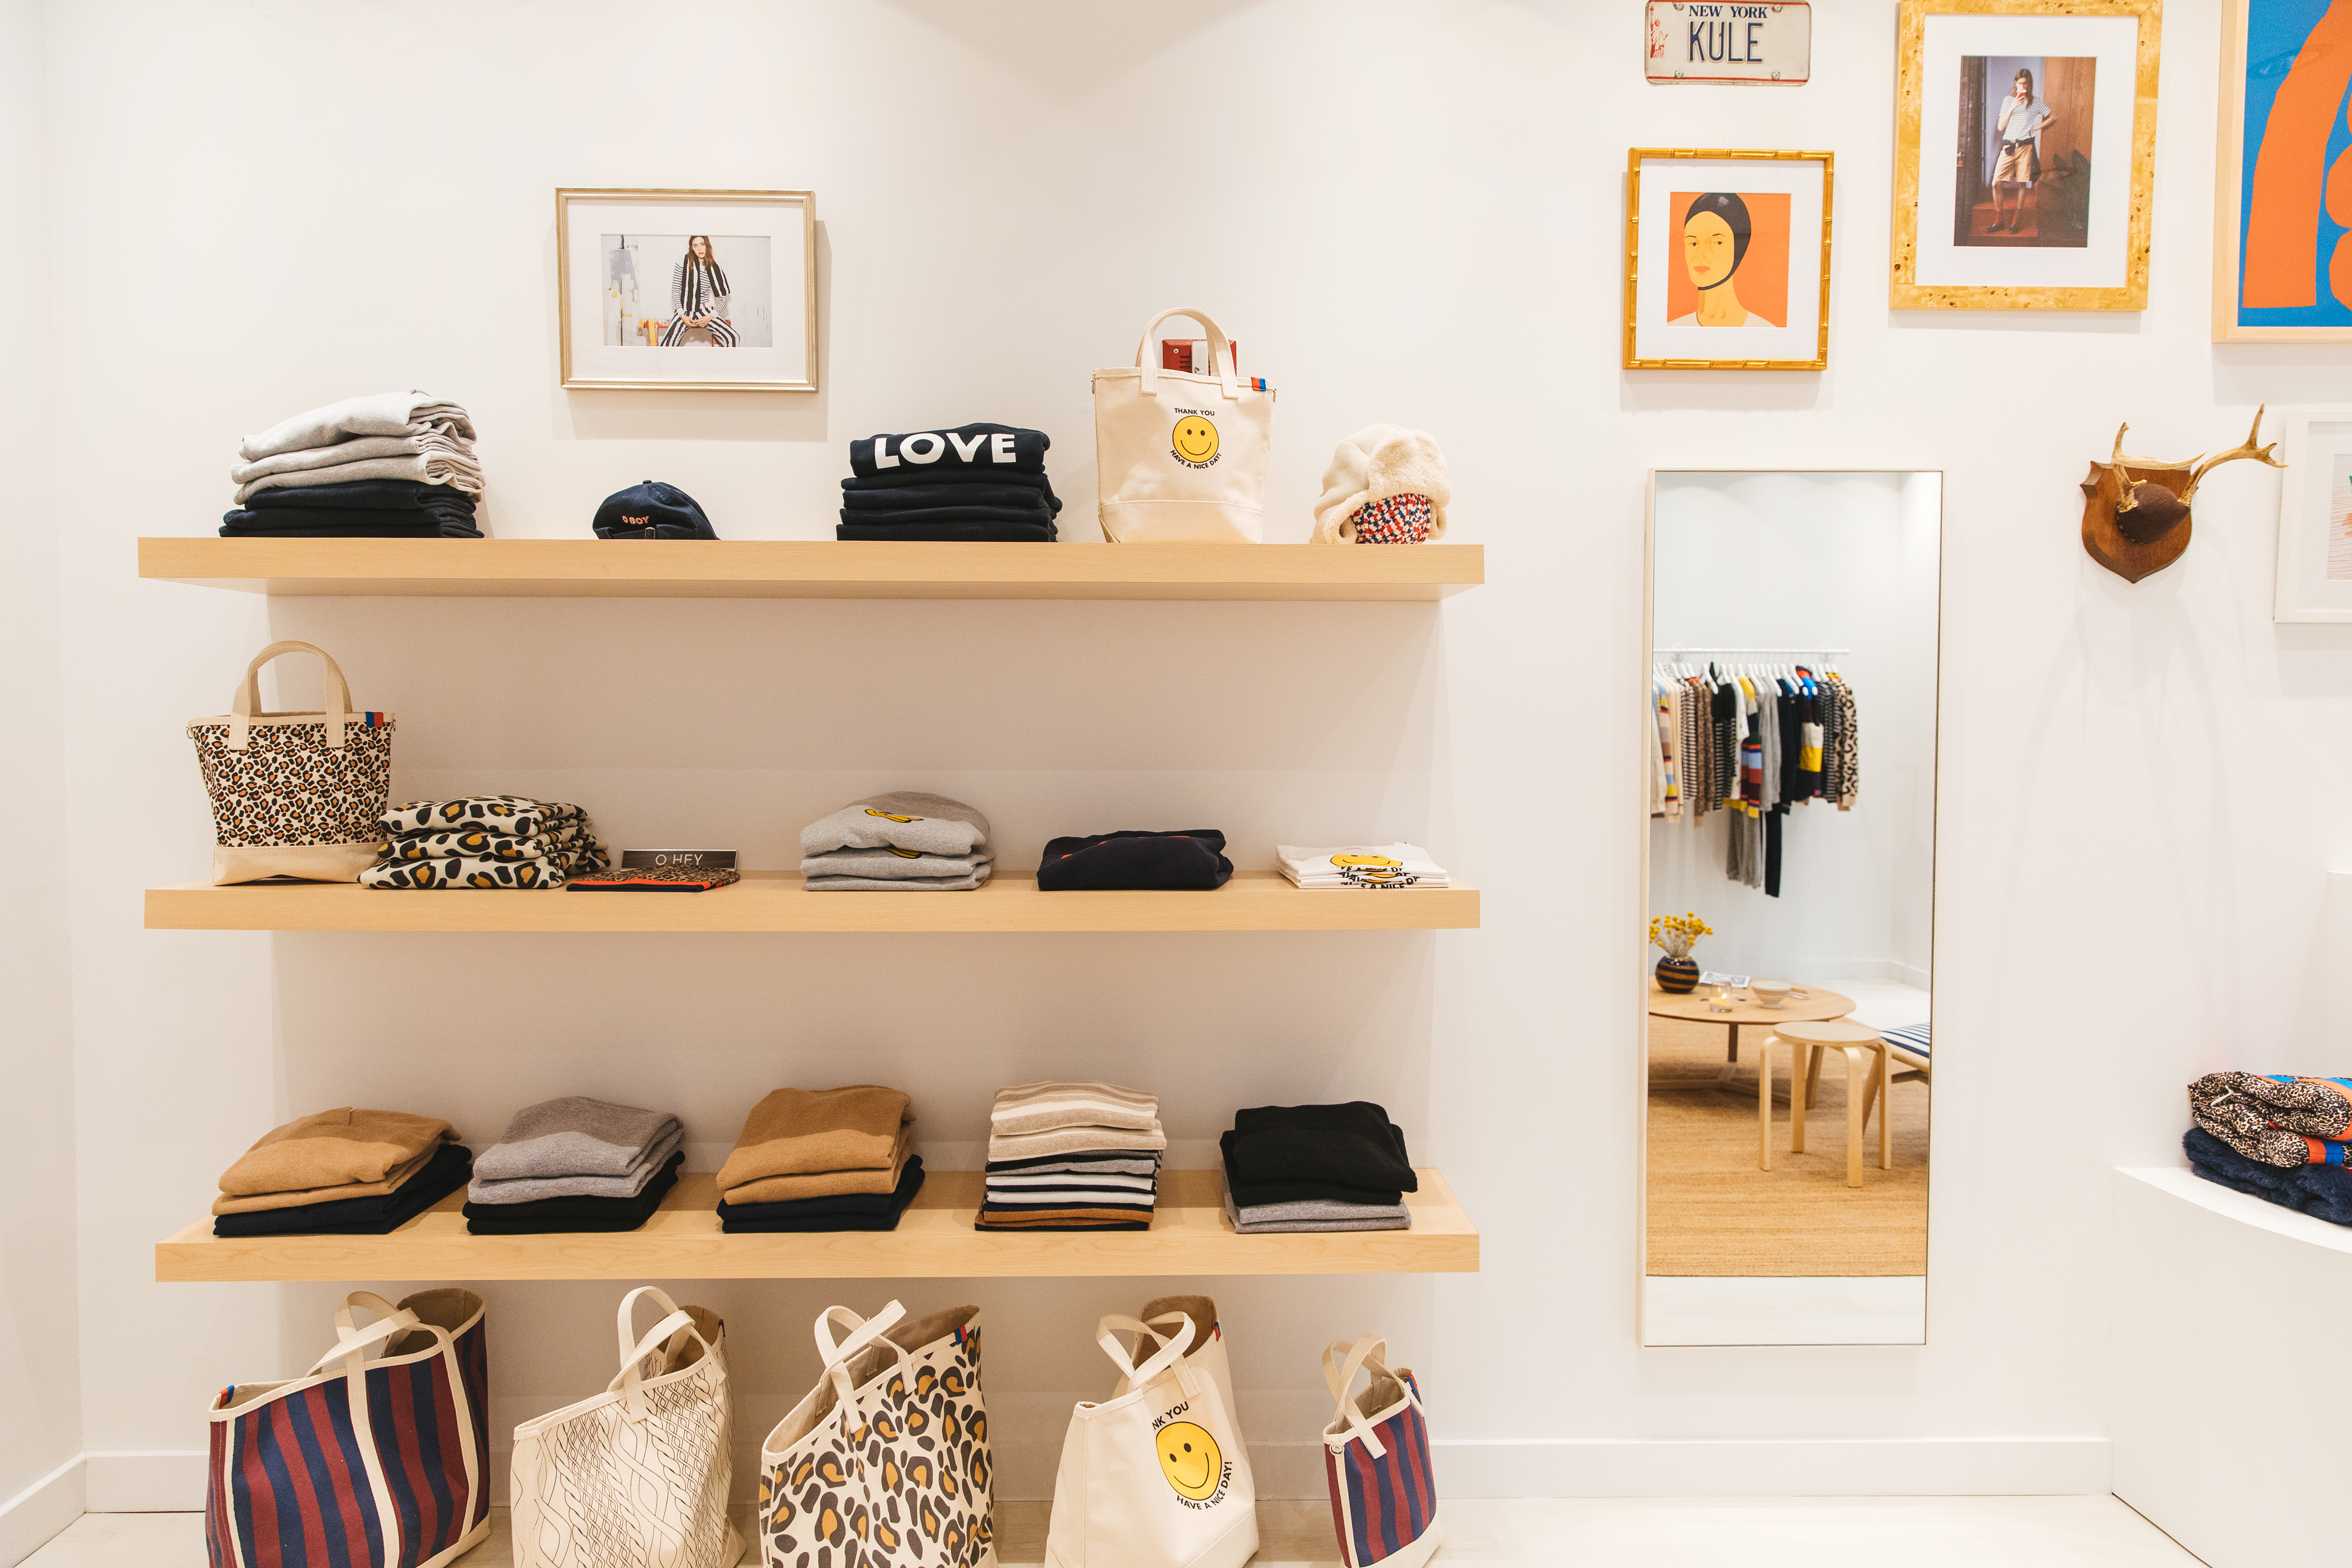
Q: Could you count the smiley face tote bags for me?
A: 2